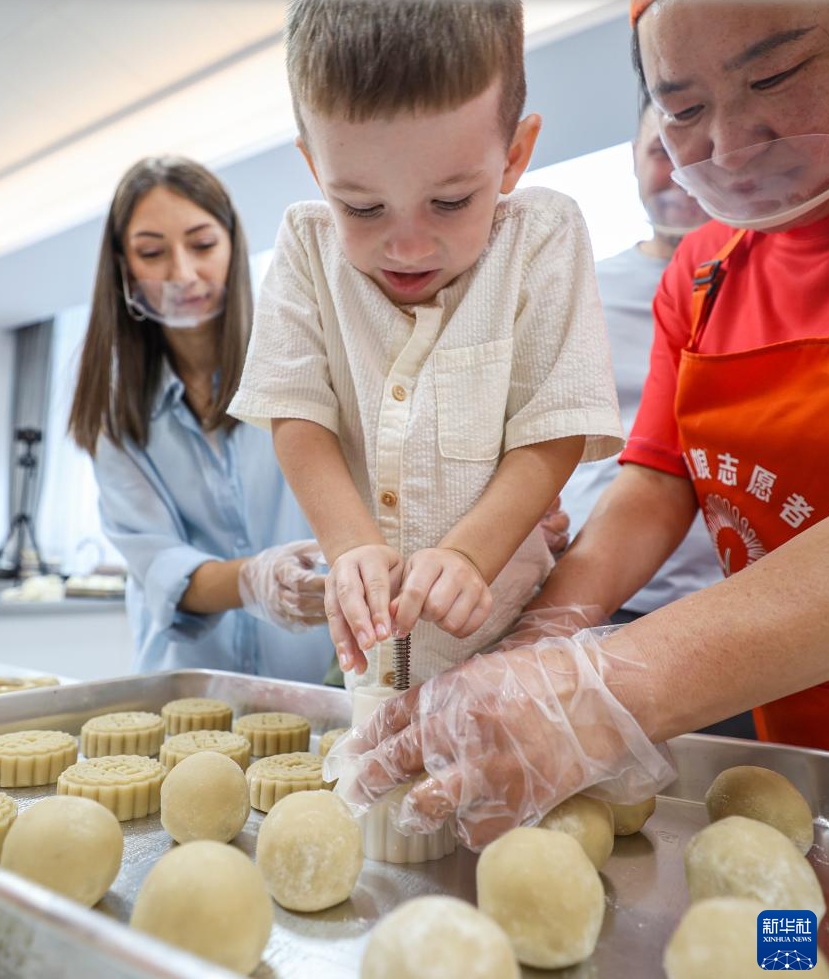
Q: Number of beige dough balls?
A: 11